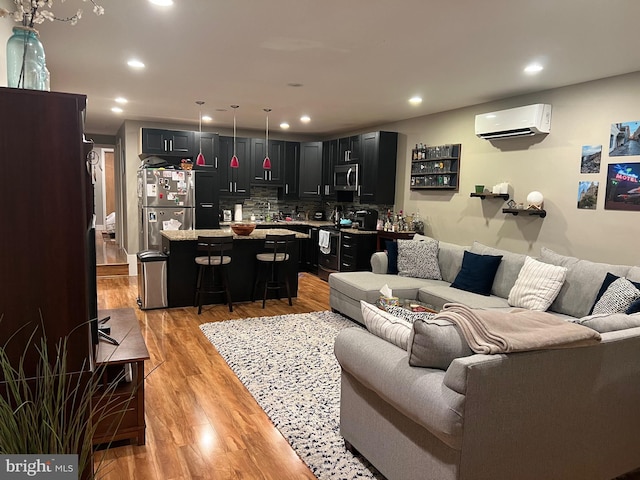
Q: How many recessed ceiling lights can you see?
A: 9